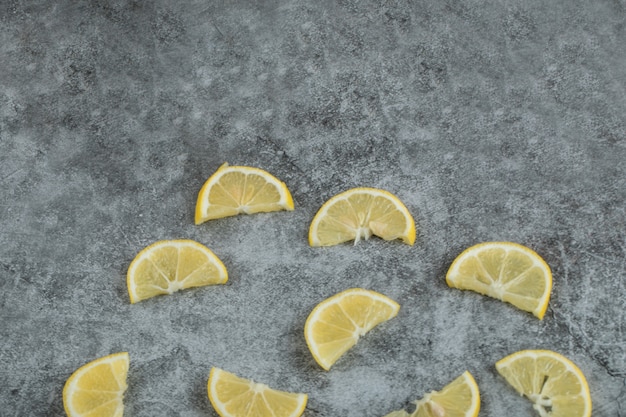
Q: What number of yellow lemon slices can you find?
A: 9